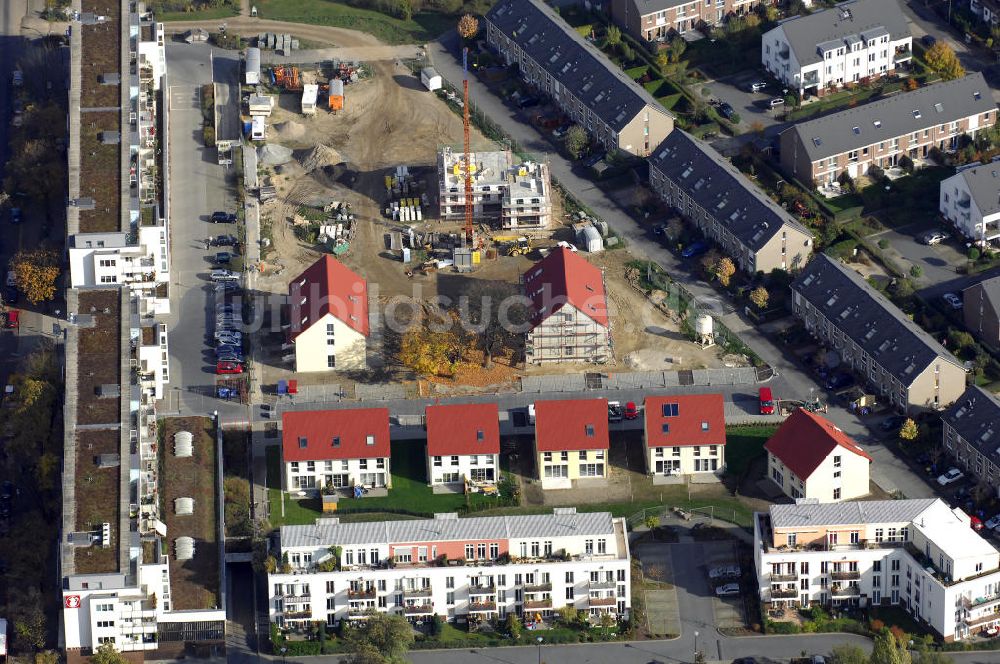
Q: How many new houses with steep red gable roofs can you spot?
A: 7